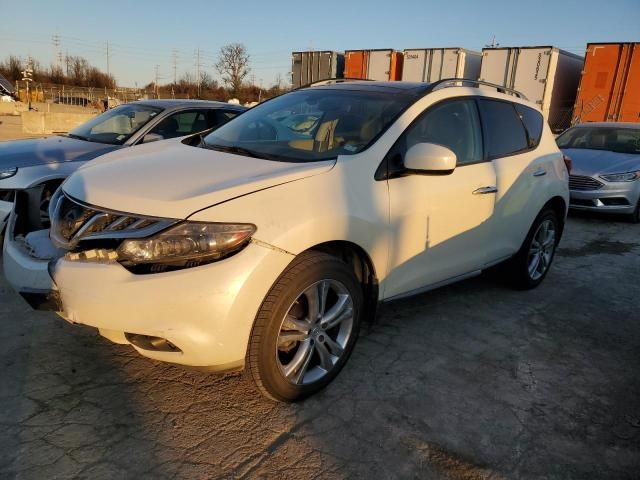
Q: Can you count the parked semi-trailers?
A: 5